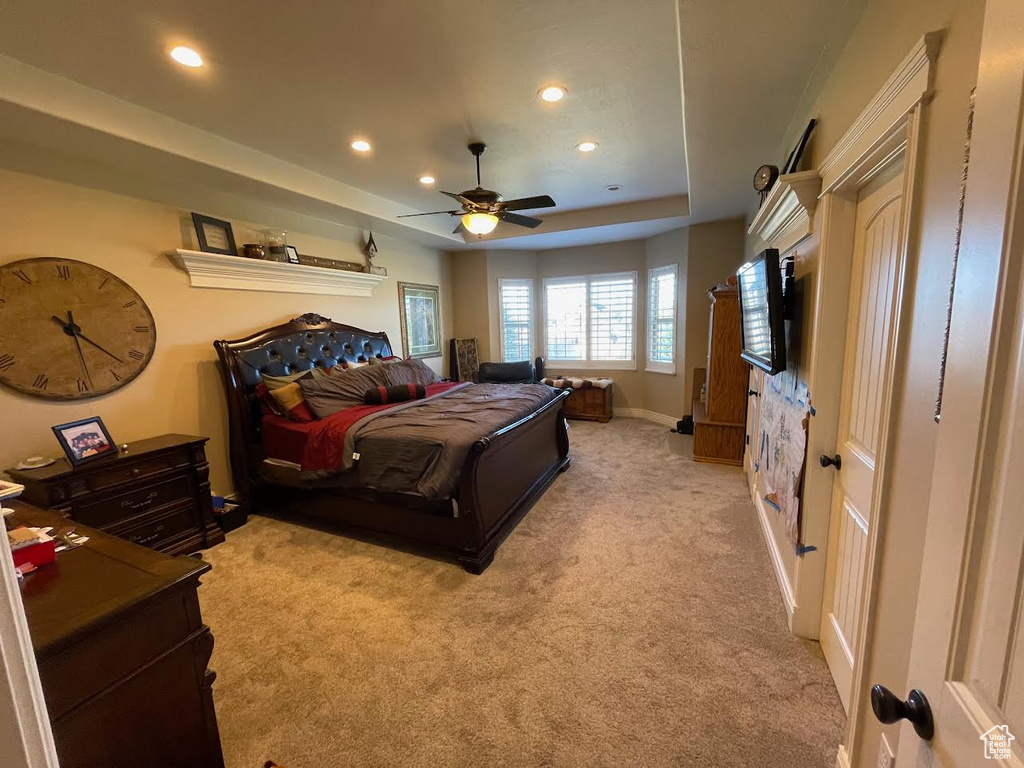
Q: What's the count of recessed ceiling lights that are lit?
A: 5